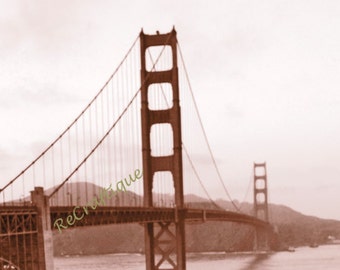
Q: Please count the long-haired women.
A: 0